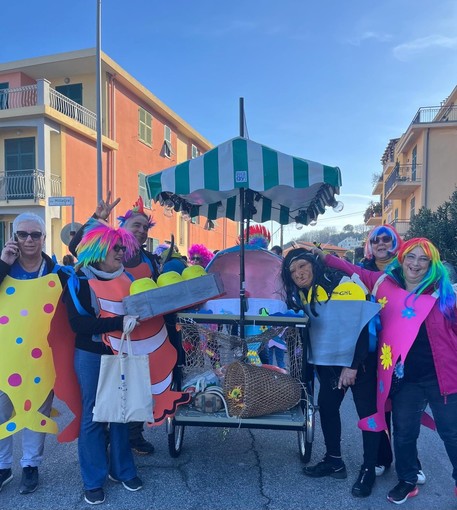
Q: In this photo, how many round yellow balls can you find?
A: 3